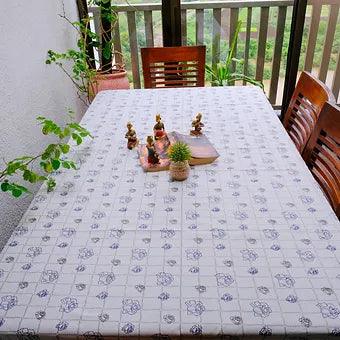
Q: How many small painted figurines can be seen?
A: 4